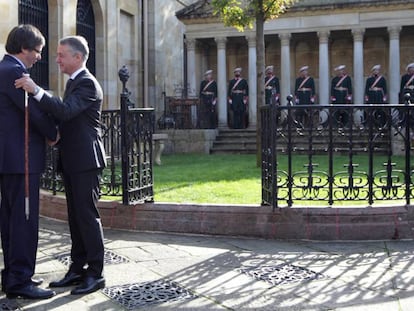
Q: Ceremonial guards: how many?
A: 7